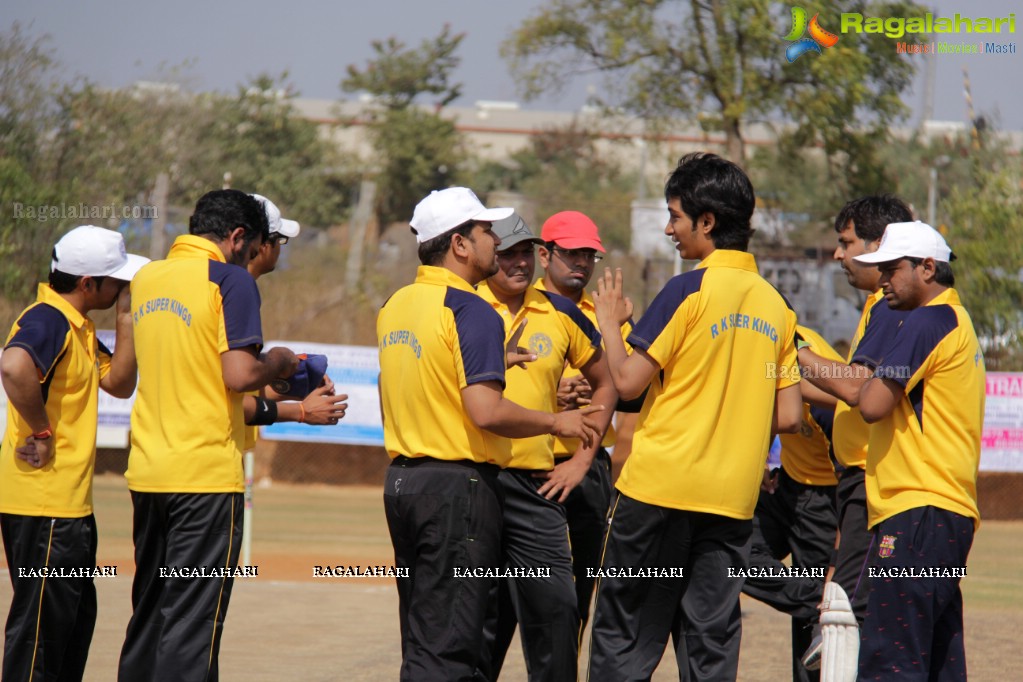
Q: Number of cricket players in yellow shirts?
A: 10